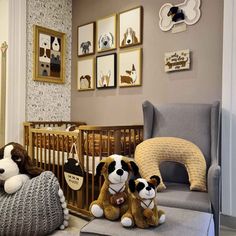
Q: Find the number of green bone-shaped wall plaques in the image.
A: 0